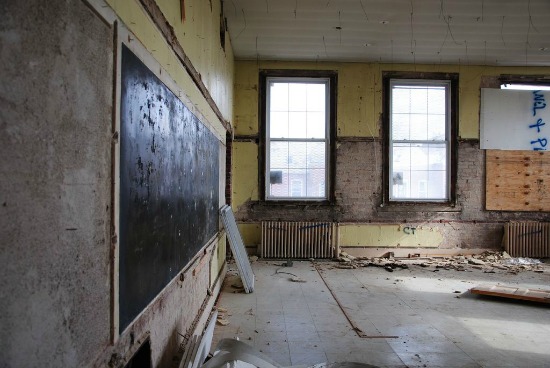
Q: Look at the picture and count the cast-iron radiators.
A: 2